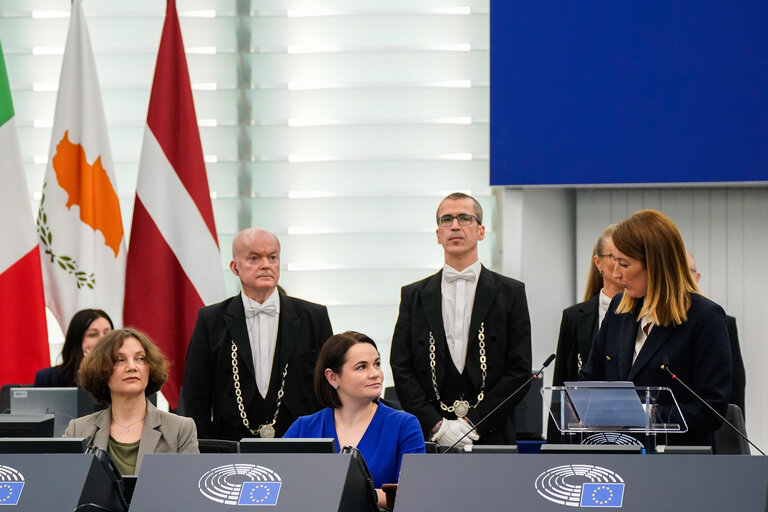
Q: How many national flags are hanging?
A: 3